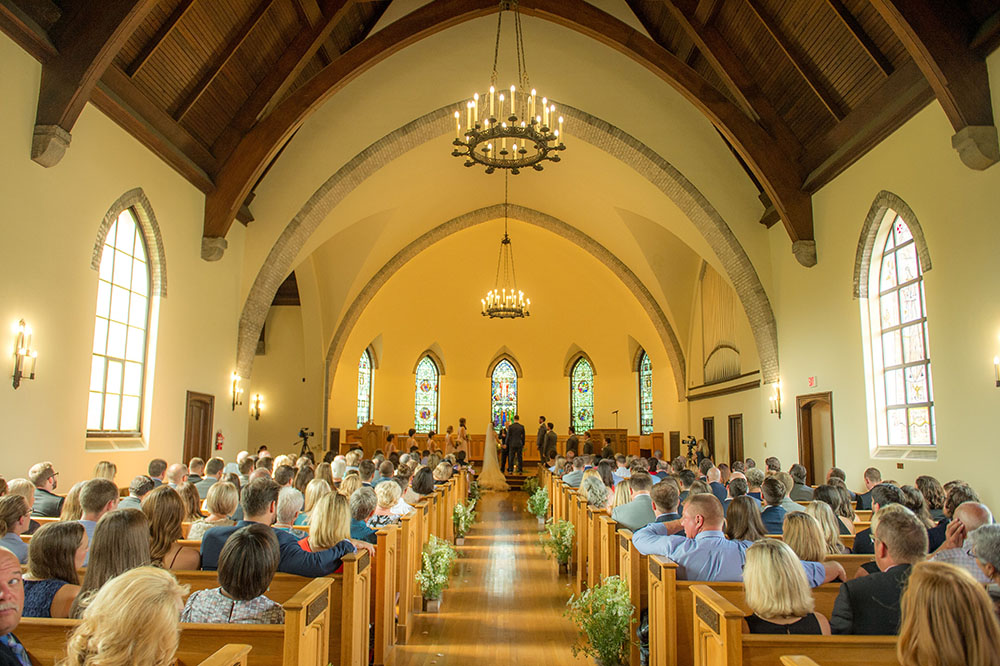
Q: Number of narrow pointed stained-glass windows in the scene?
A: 5